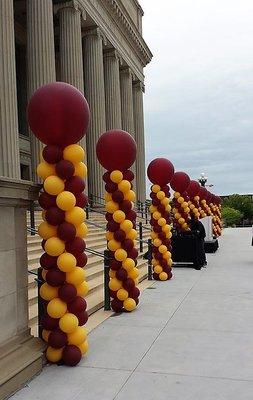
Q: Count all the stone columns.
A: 7